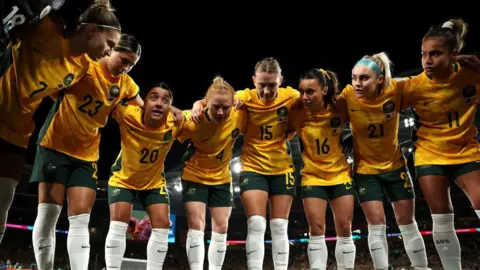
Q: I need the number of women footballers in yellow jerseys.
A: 8